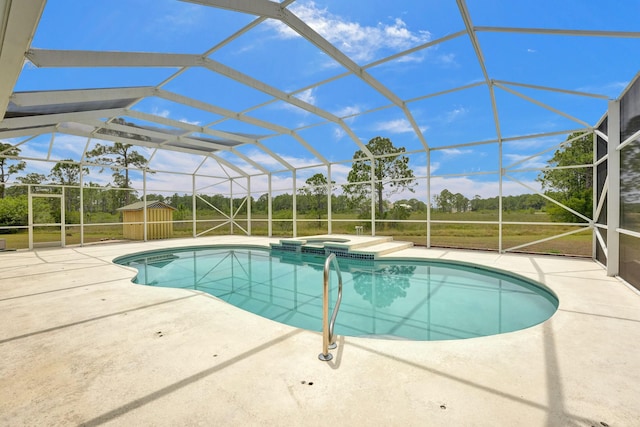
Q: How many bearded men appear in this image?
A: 0